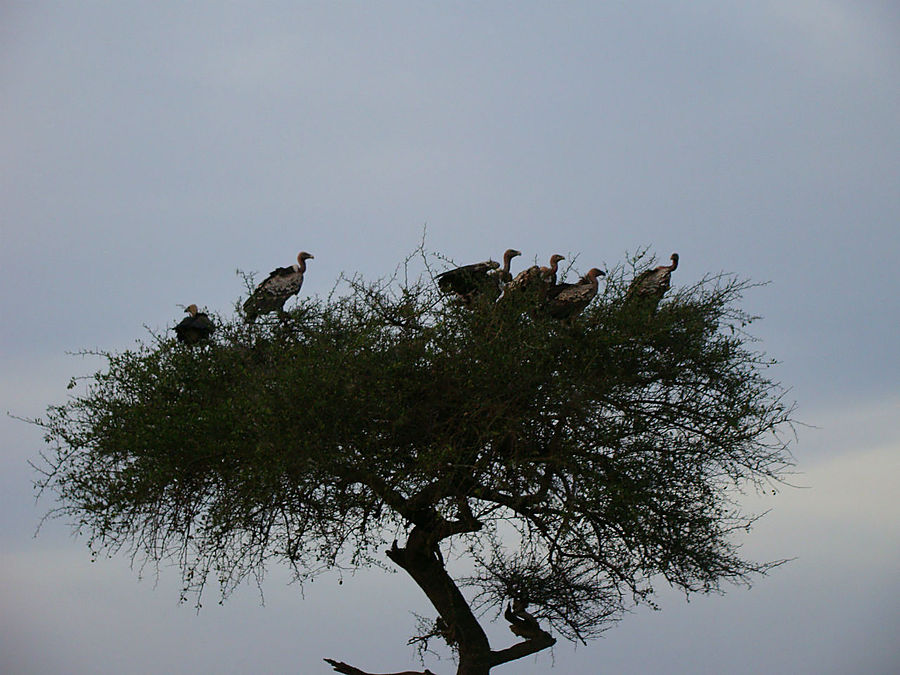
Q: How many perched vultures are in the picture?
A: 6